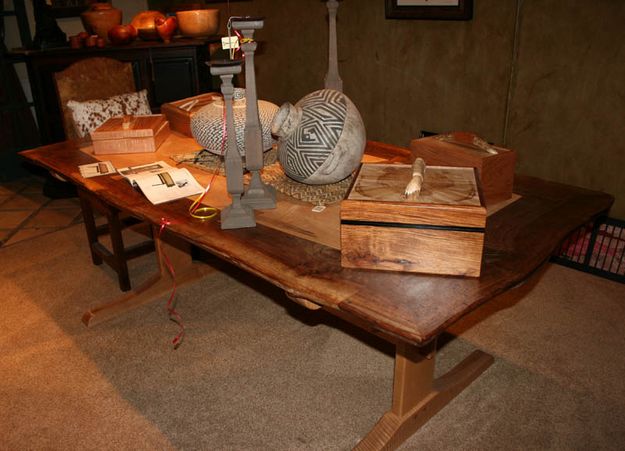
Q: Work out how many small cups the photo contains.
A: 4